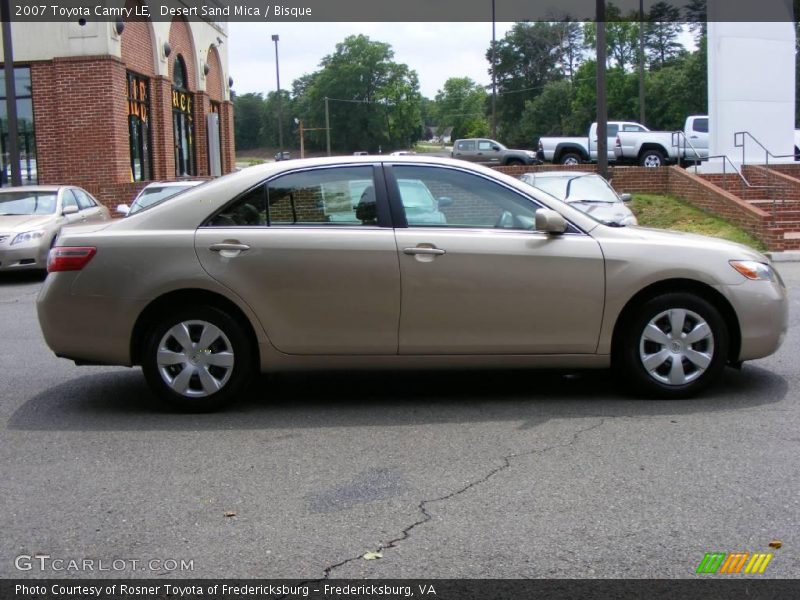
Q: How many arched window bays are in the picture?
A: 3